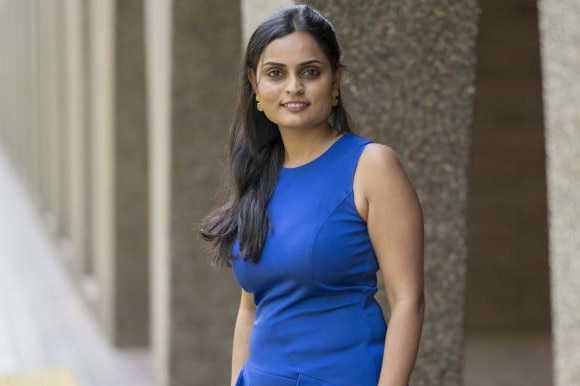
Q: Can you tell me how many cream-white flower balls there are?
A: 0